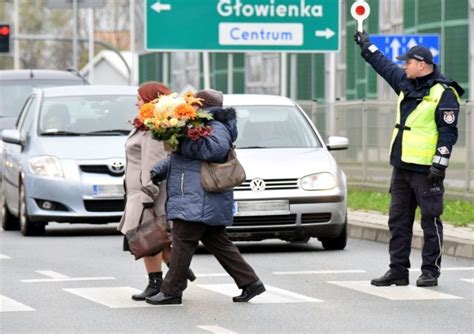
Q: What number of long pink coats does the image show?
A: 1